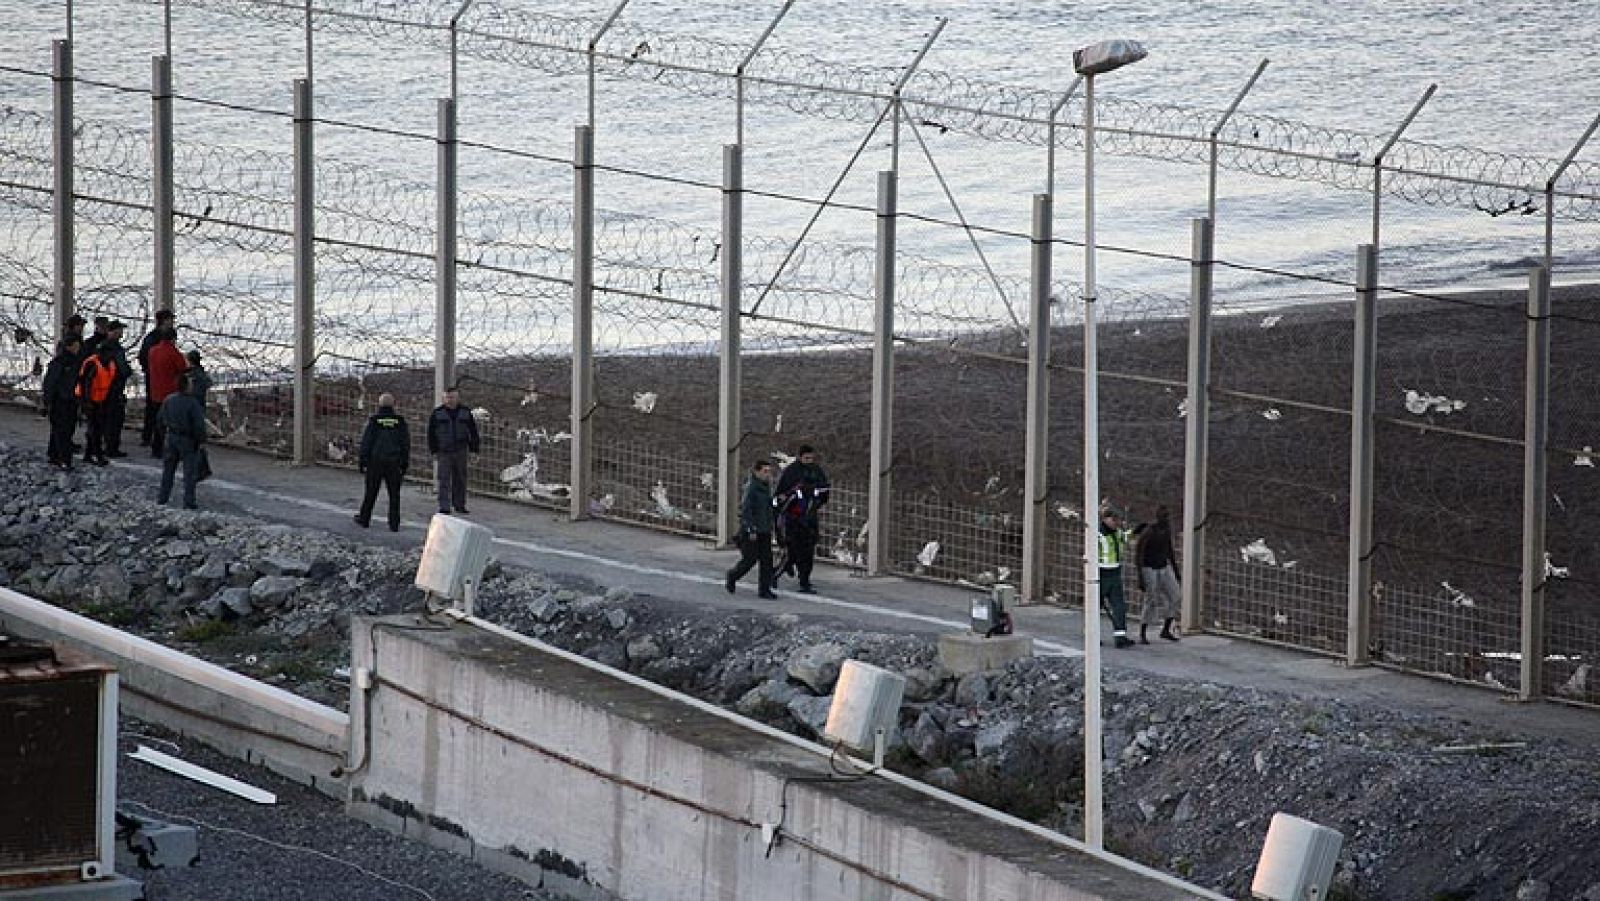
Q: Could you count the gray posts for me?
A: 11